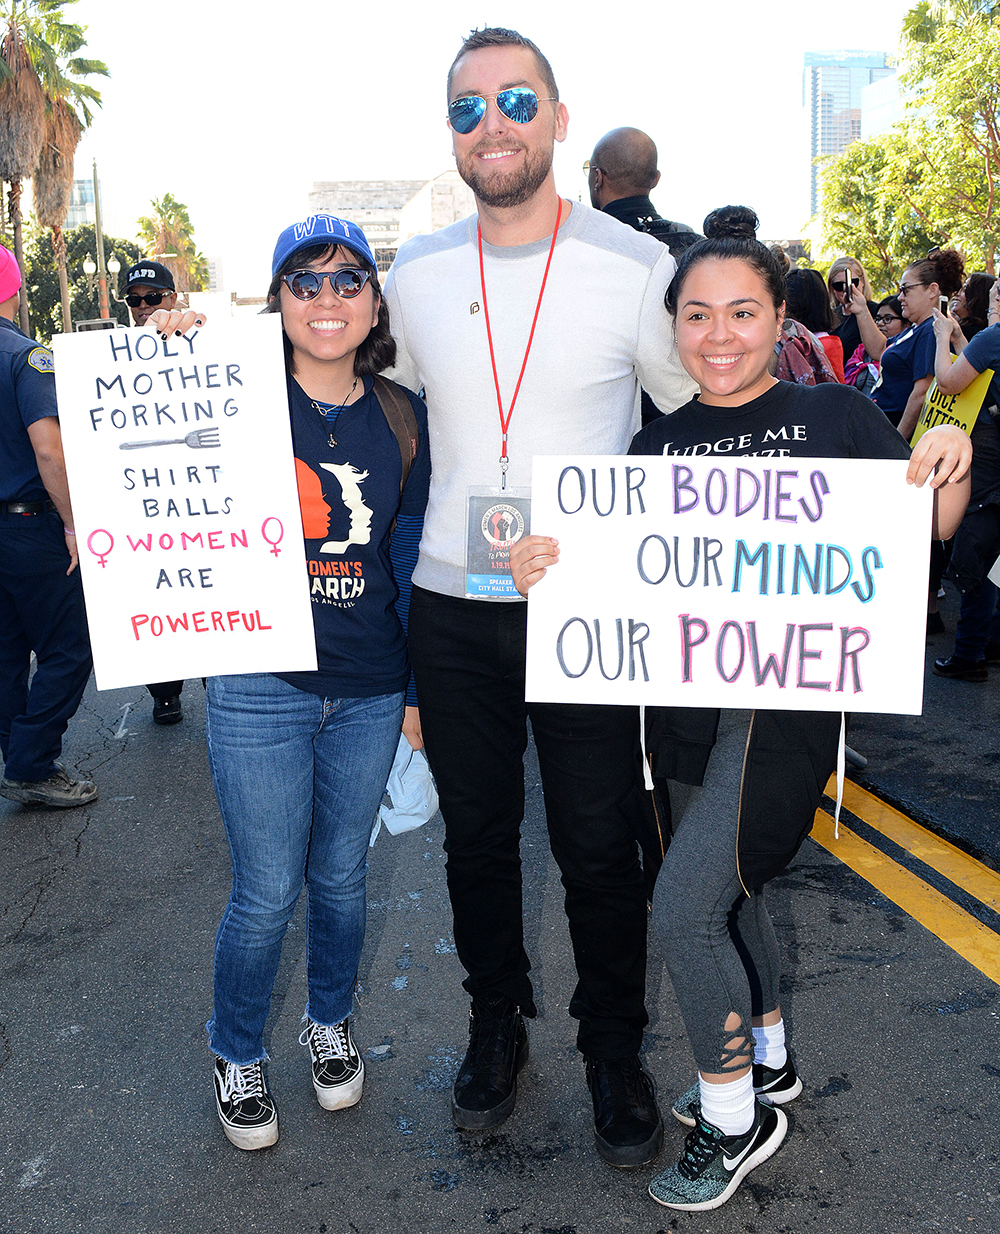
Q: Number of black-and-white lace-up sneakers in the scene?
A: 2